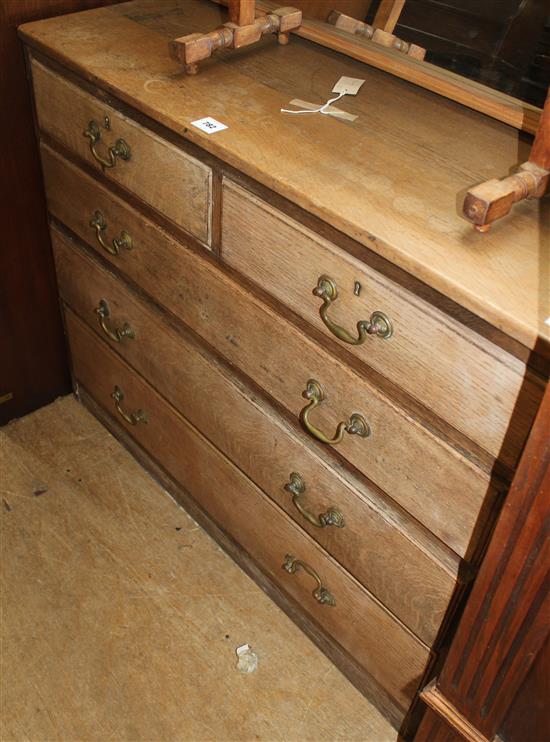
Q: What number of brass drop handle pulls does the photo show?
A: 8